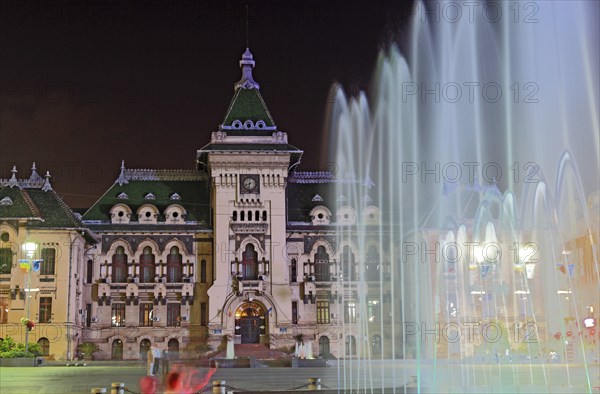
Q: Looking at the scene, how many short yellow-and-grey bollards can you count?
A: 4